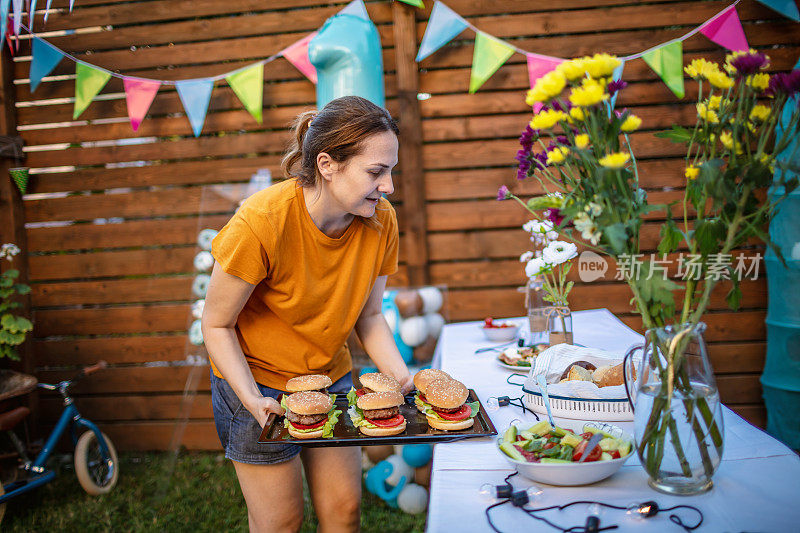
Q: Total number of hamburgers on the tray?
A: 6